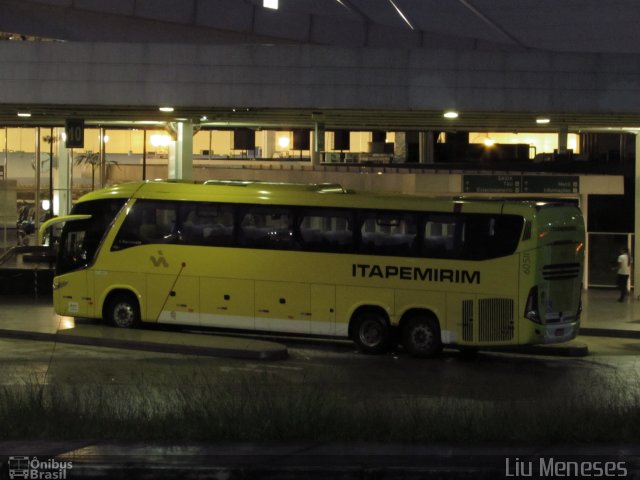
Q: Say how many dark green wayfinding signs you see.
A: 2